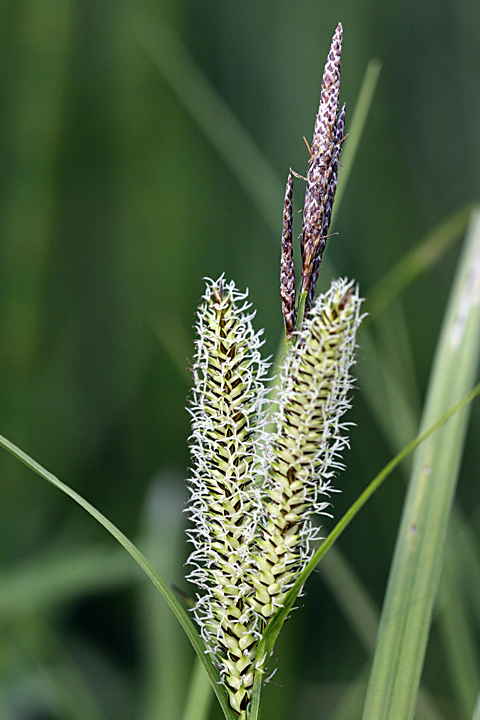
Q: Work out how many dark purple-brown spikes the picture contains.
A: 3